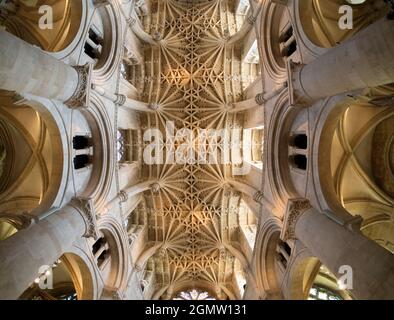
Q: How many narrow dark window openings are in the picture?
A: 12